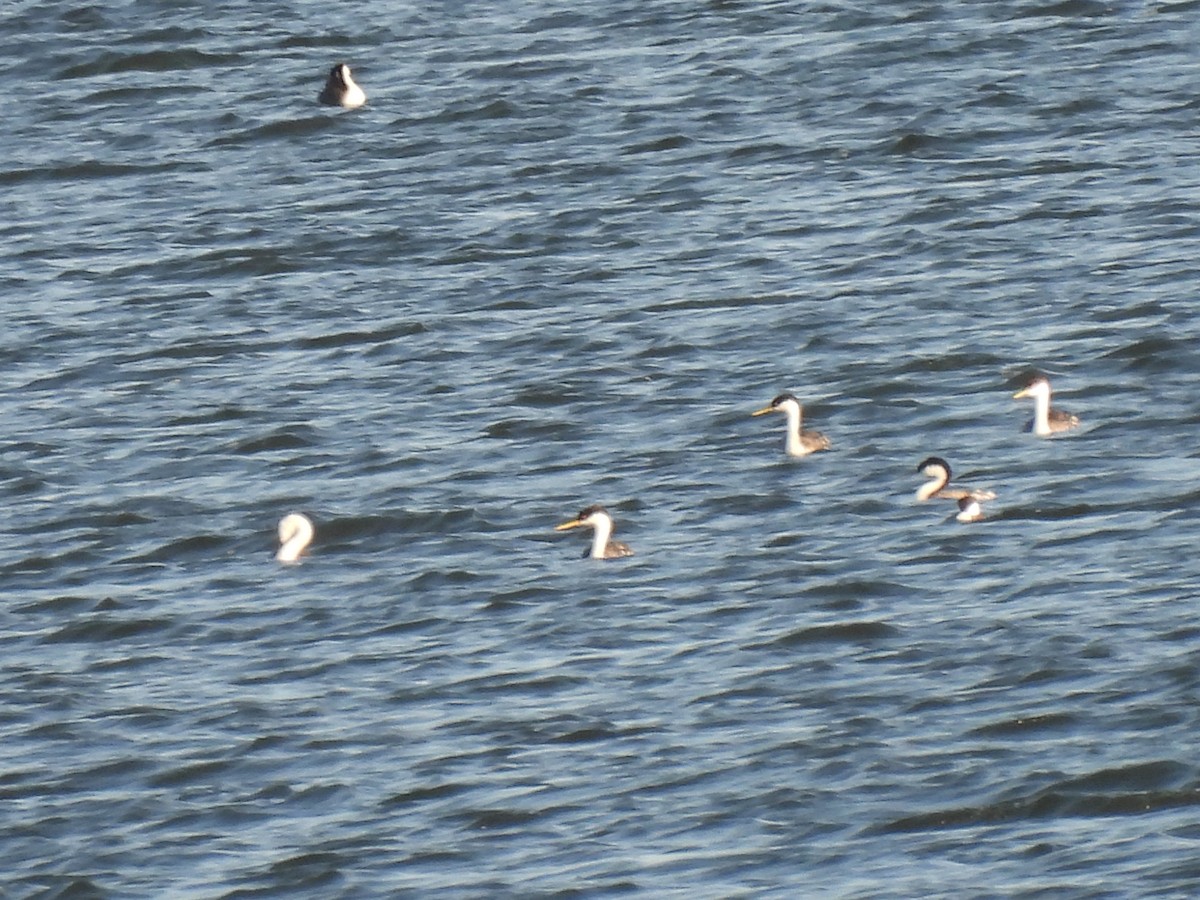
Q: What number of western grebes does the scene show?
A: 7